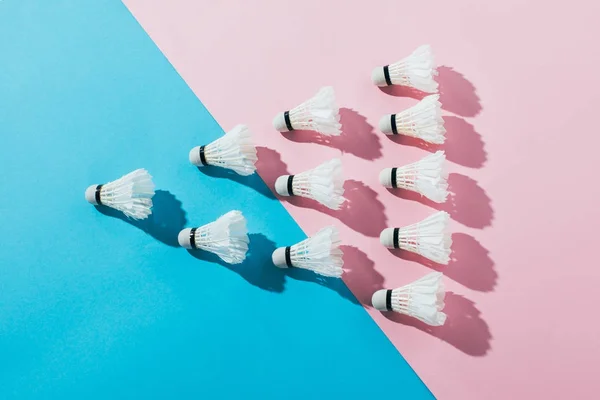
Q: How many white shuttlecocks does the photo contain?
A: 11